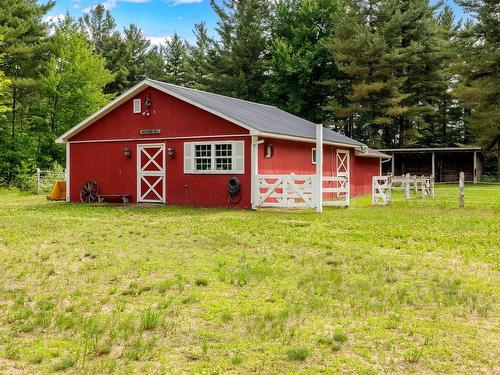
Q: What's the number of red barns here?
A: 1